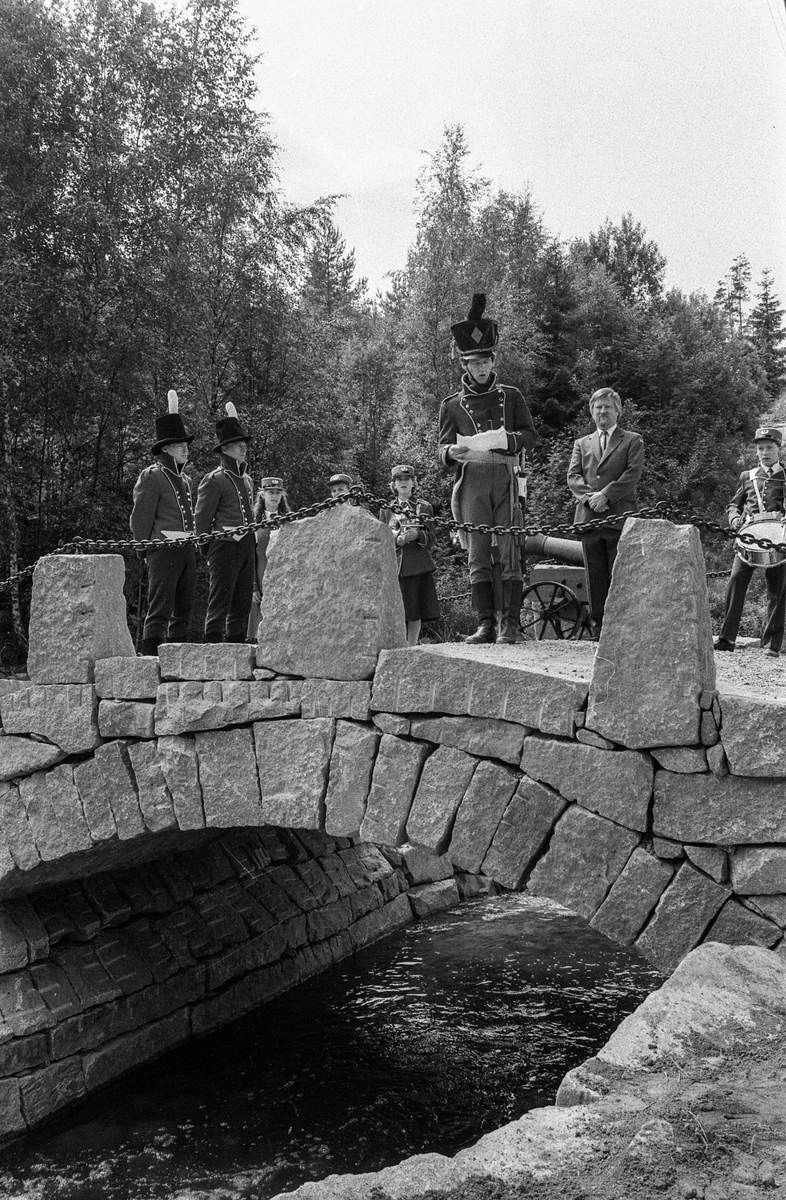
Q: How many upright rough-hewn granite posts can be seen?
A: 3